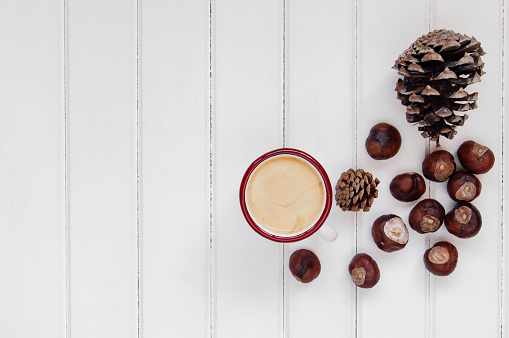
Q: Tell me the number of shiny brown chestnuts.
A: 11